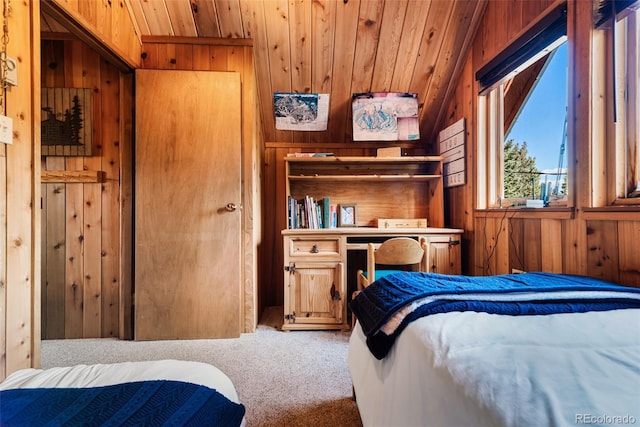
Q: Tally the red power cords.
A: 0